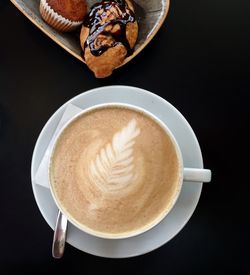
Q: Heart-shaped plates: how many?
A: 1